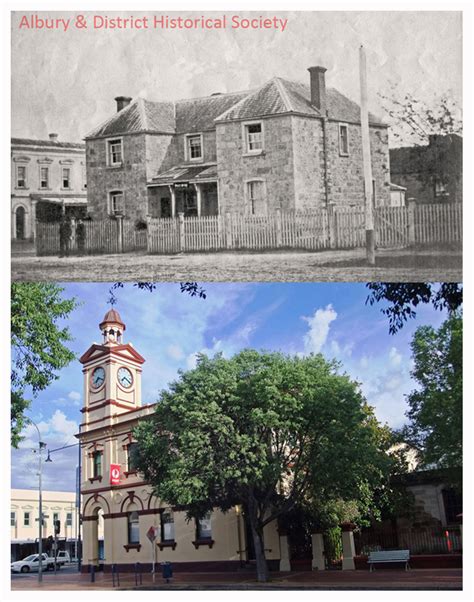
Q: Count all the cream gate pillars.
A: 3